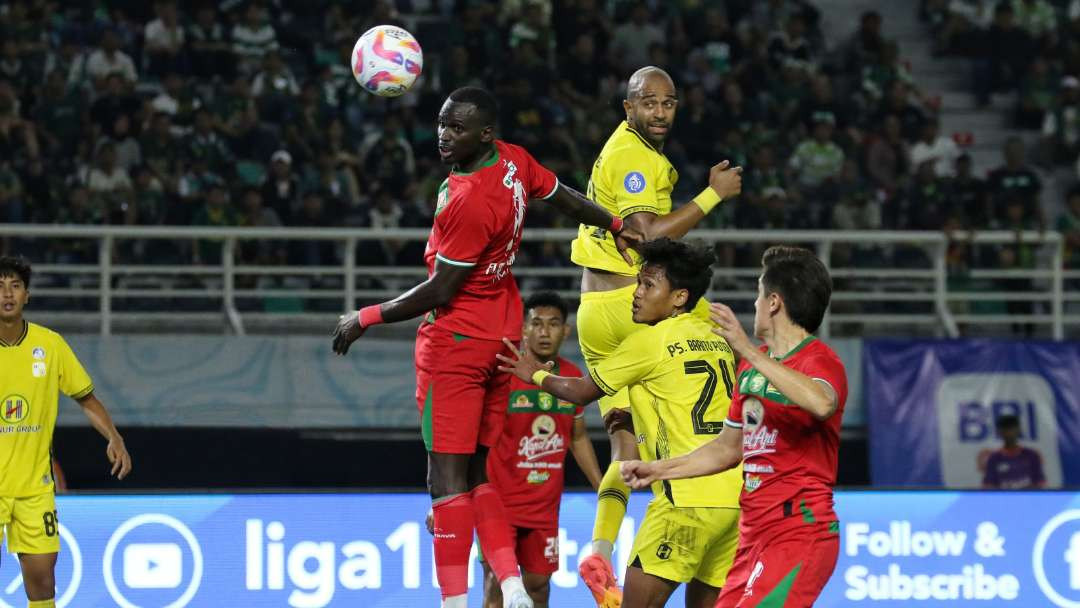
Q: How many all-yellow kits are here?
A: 3